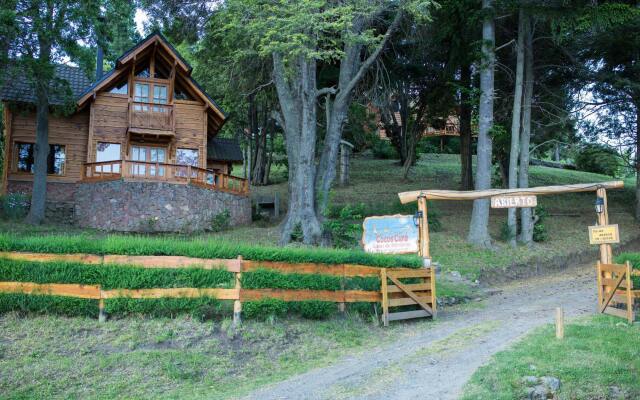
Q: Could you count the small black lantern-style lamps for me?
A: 2